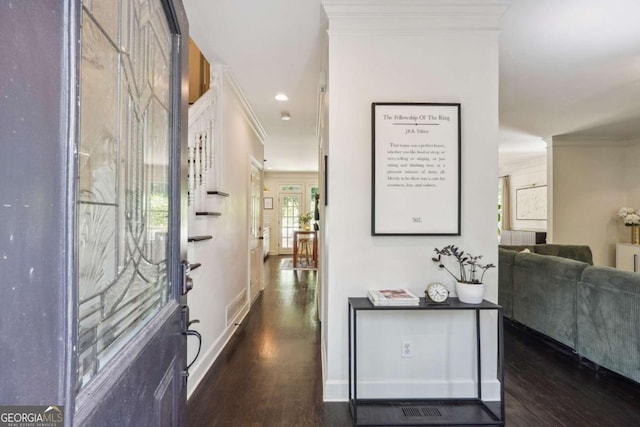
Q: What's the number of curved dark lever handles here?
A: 1